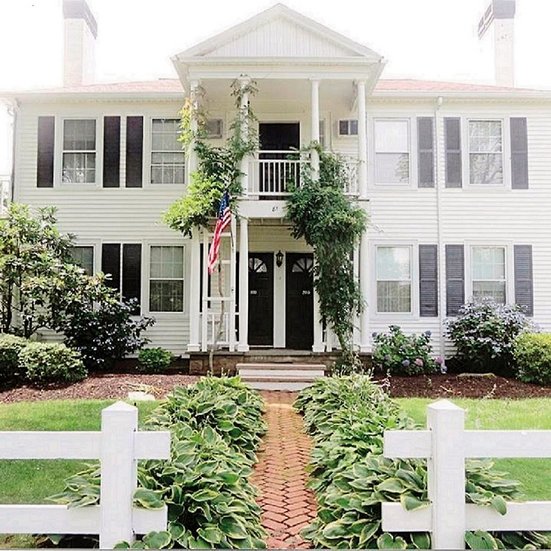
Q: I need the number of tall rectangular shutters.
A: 11